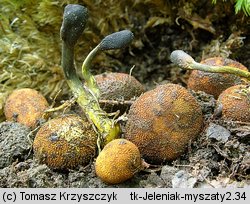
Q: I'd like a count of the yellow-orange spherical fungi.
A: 7